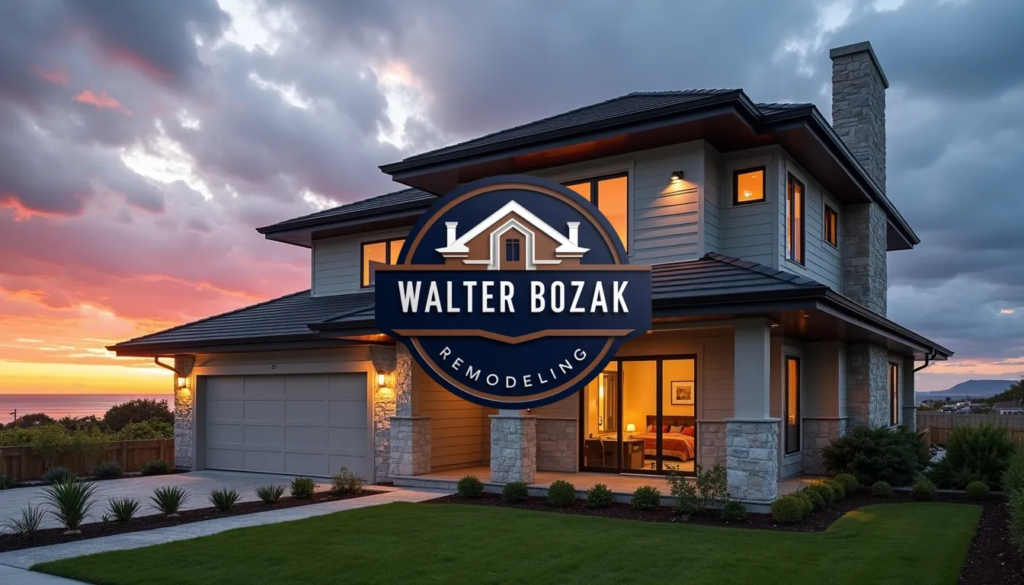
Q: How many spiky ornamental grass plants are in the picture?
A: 6